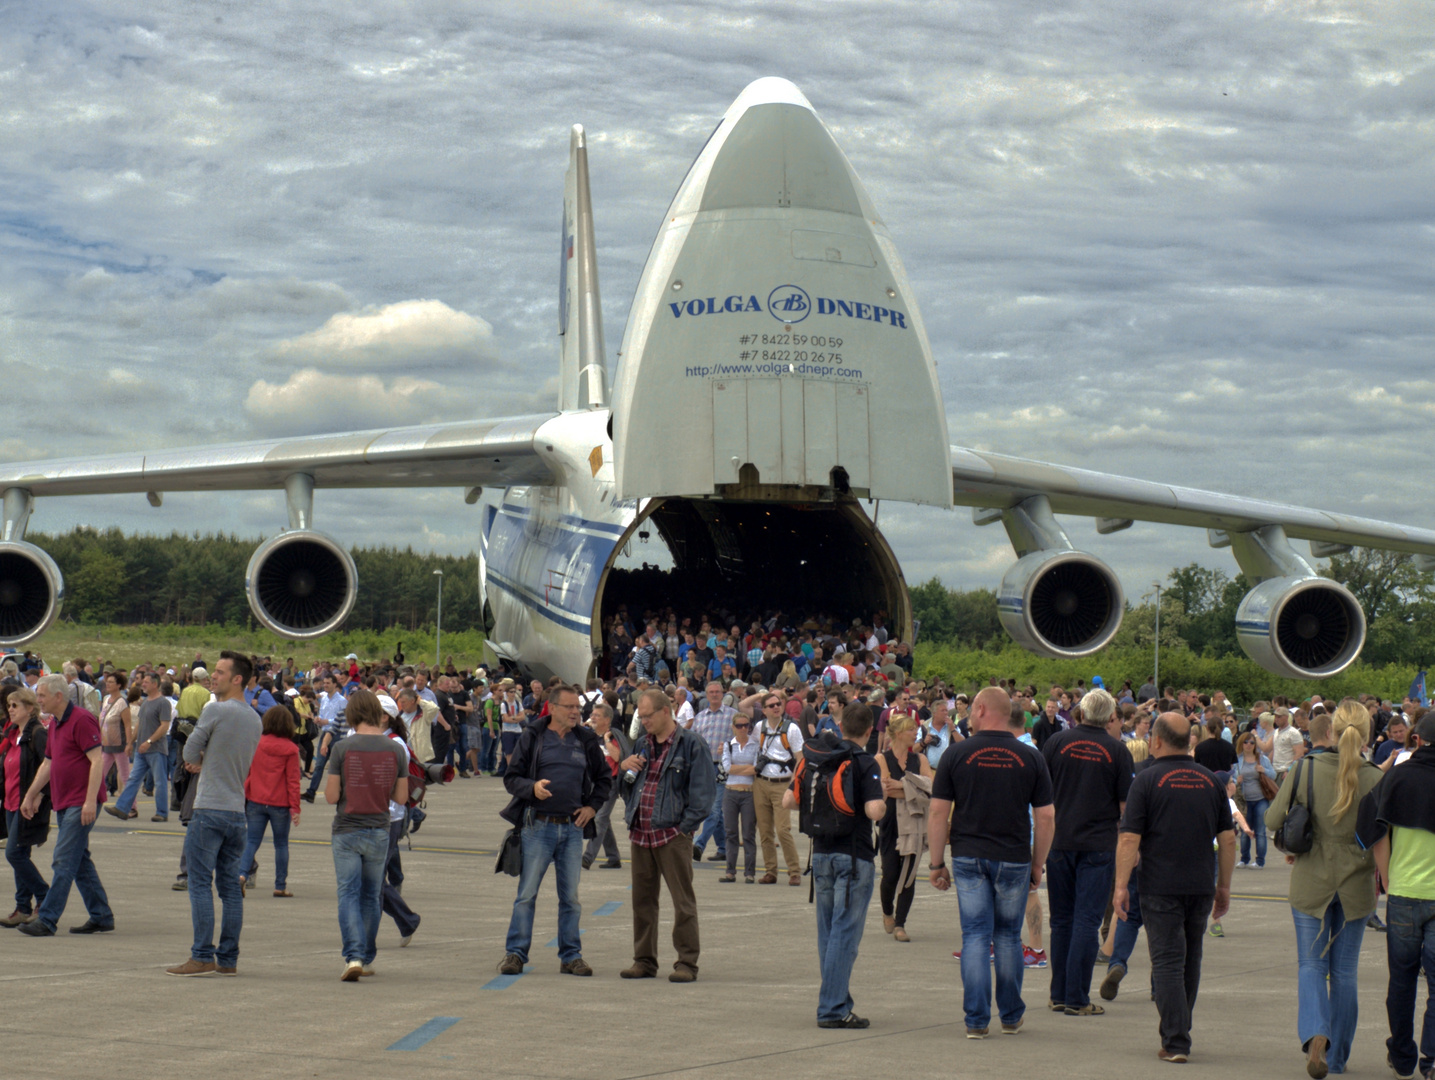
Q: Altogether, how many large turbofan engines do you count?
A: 4